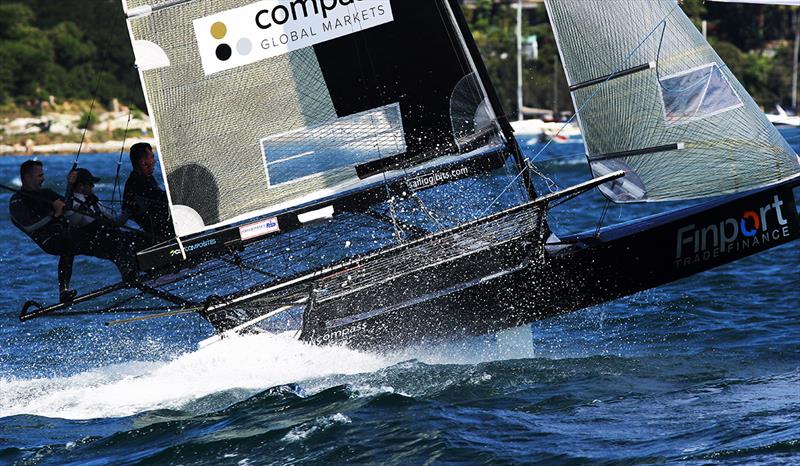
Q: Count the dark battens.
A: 2